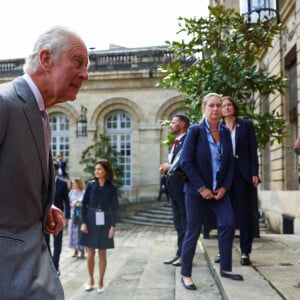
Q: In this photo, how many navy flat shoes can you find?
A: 2